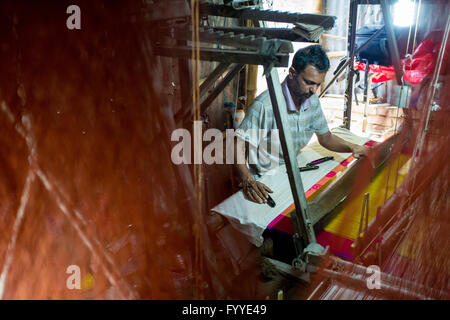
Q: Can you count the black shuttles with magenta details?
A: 1